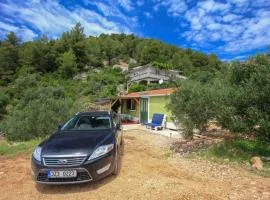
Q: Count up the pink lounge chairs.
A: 0